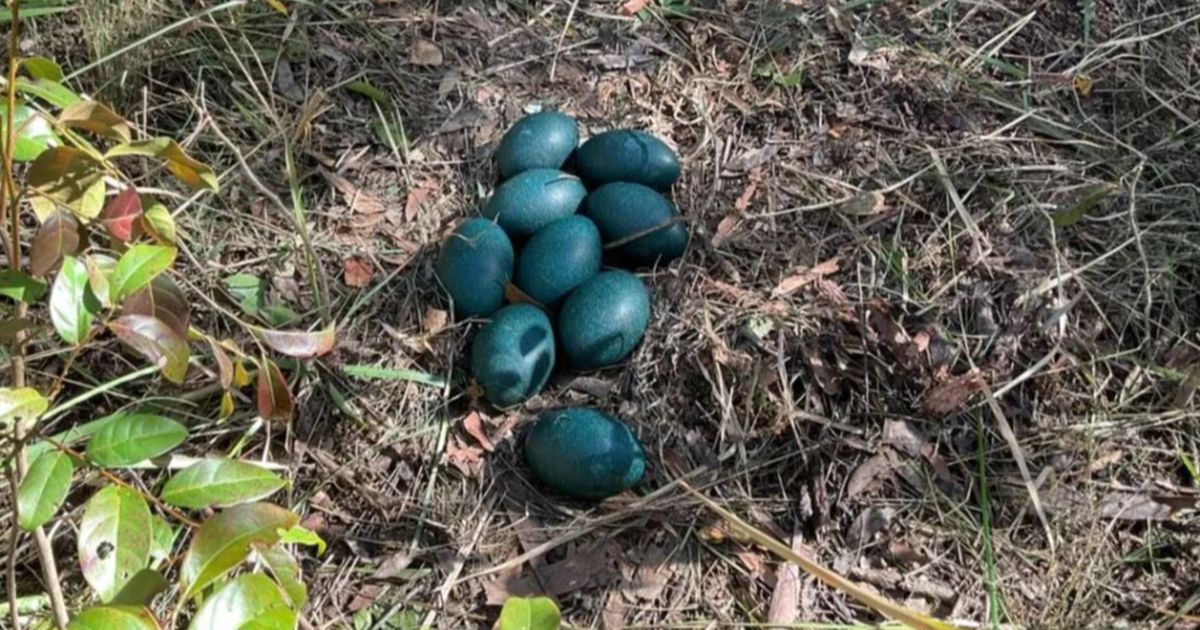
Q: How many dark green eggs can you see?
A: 9